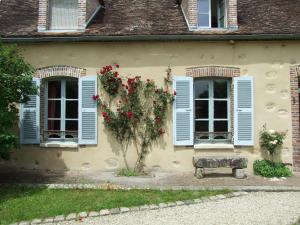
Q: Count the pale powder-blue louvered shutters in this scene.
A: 4